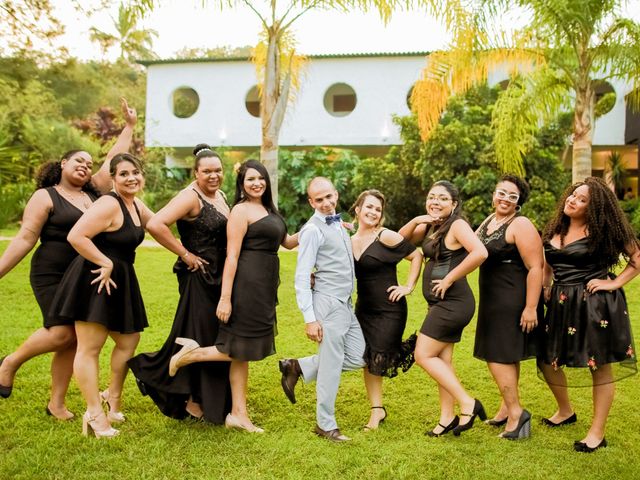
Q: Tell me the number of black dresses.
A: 8